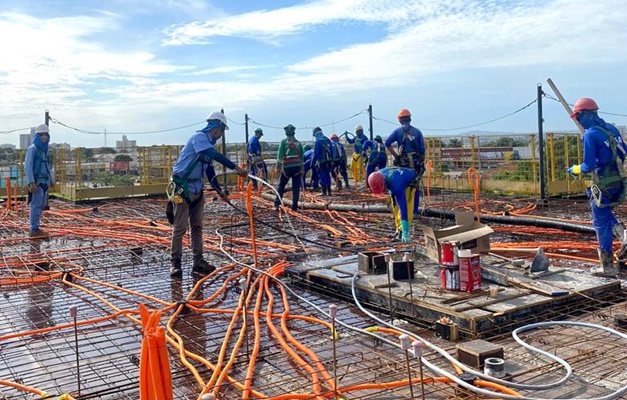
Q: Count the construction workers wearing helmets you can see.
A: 12